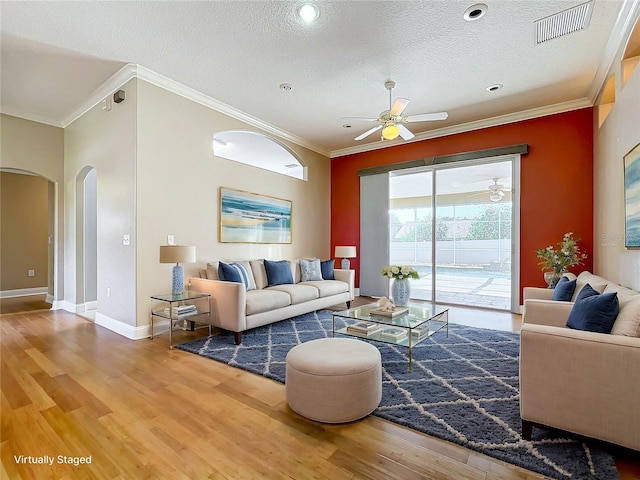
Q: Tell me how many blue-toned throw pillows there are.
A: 7